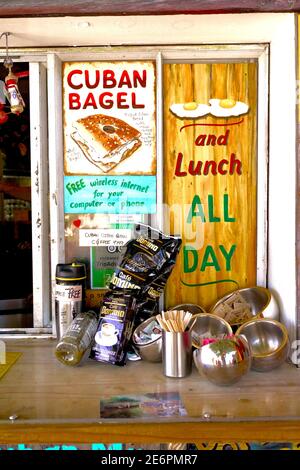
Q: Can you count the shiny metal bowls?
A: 6